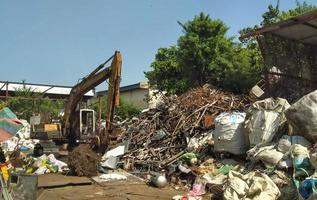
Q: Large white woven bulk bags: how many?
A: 3